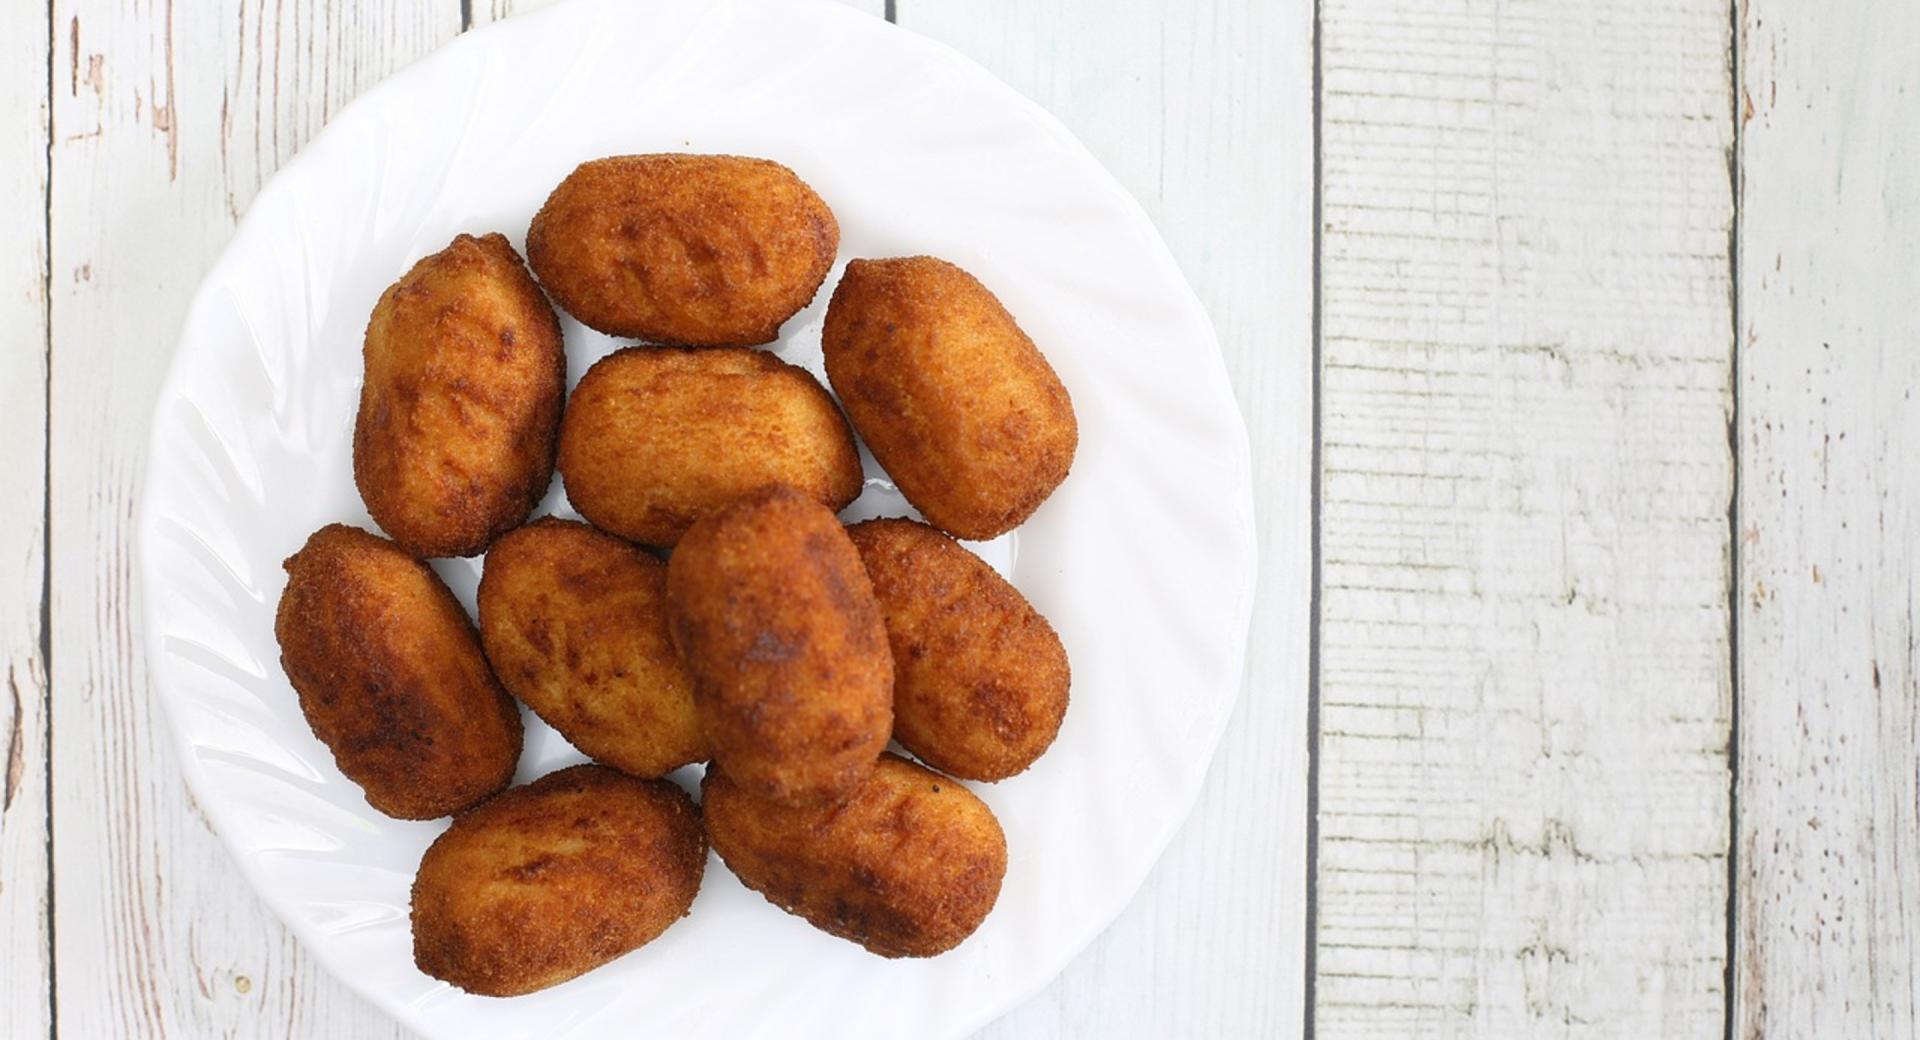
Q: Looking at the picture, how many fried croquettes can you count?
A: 10